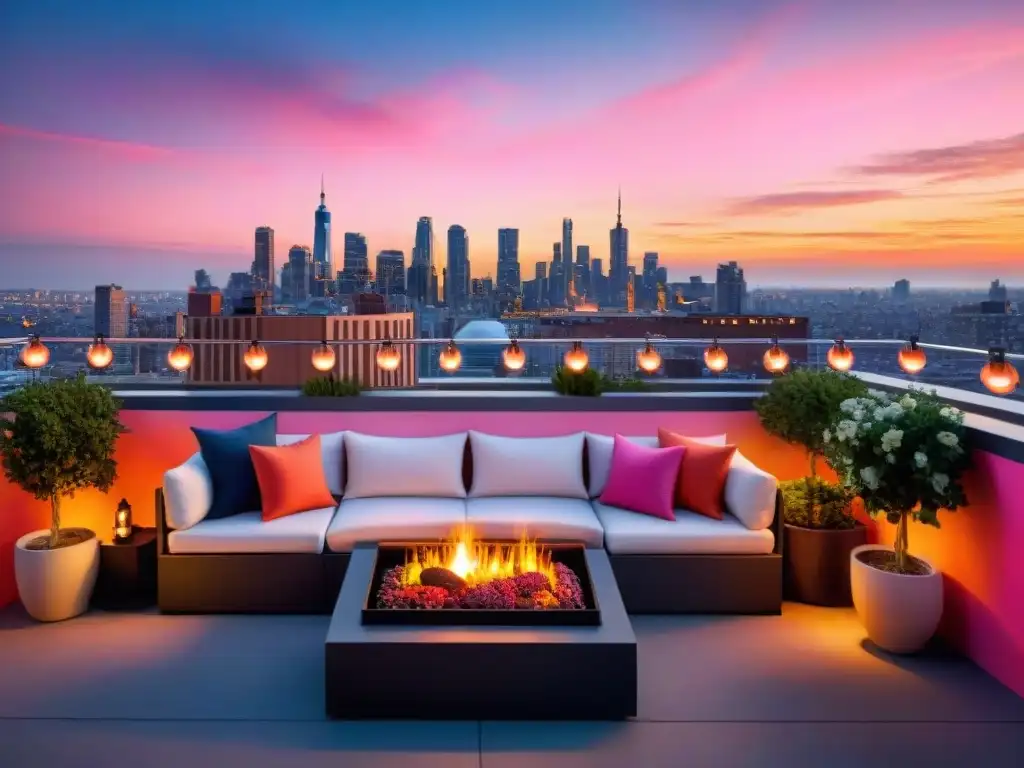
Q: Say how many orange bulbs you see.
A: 15